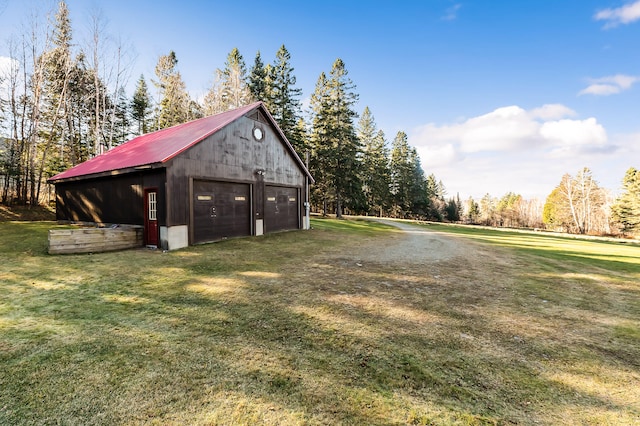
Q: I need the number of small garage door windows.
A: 4